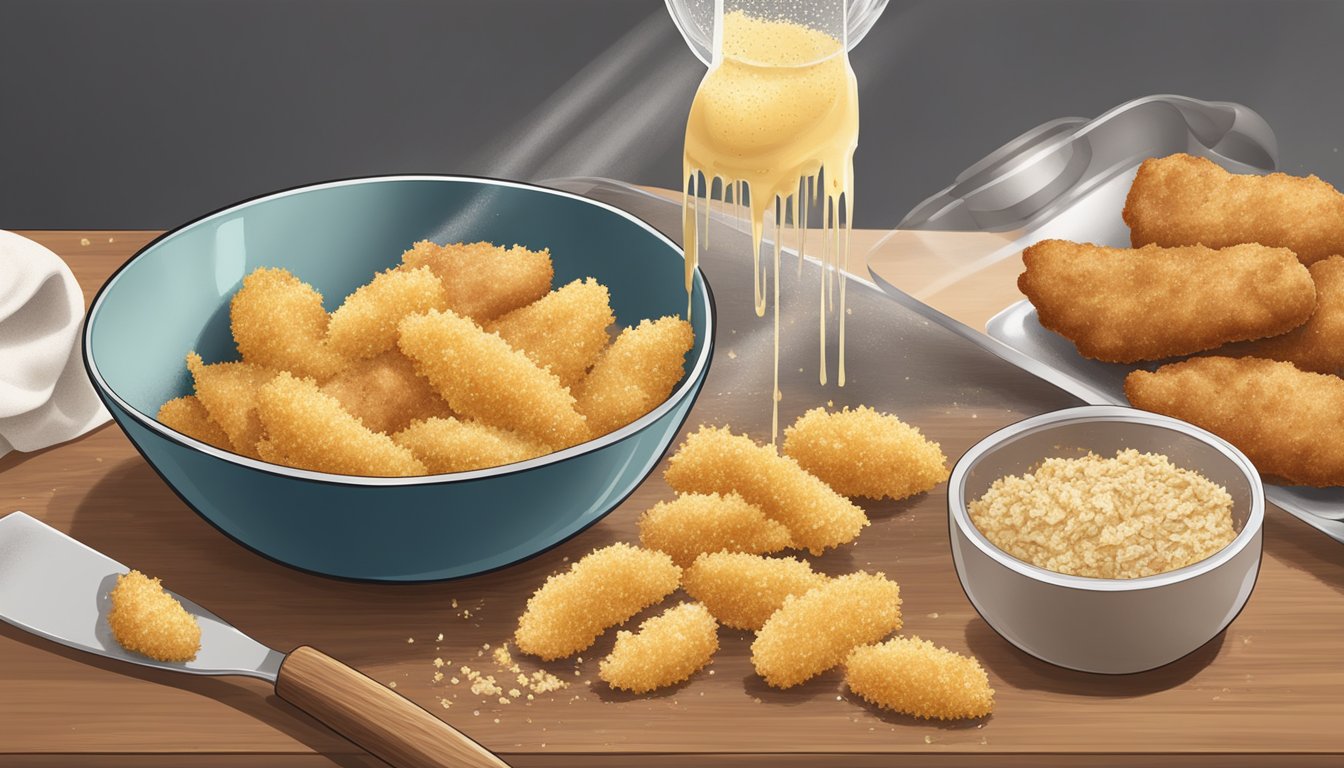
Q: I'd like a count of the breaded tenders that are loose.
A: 8